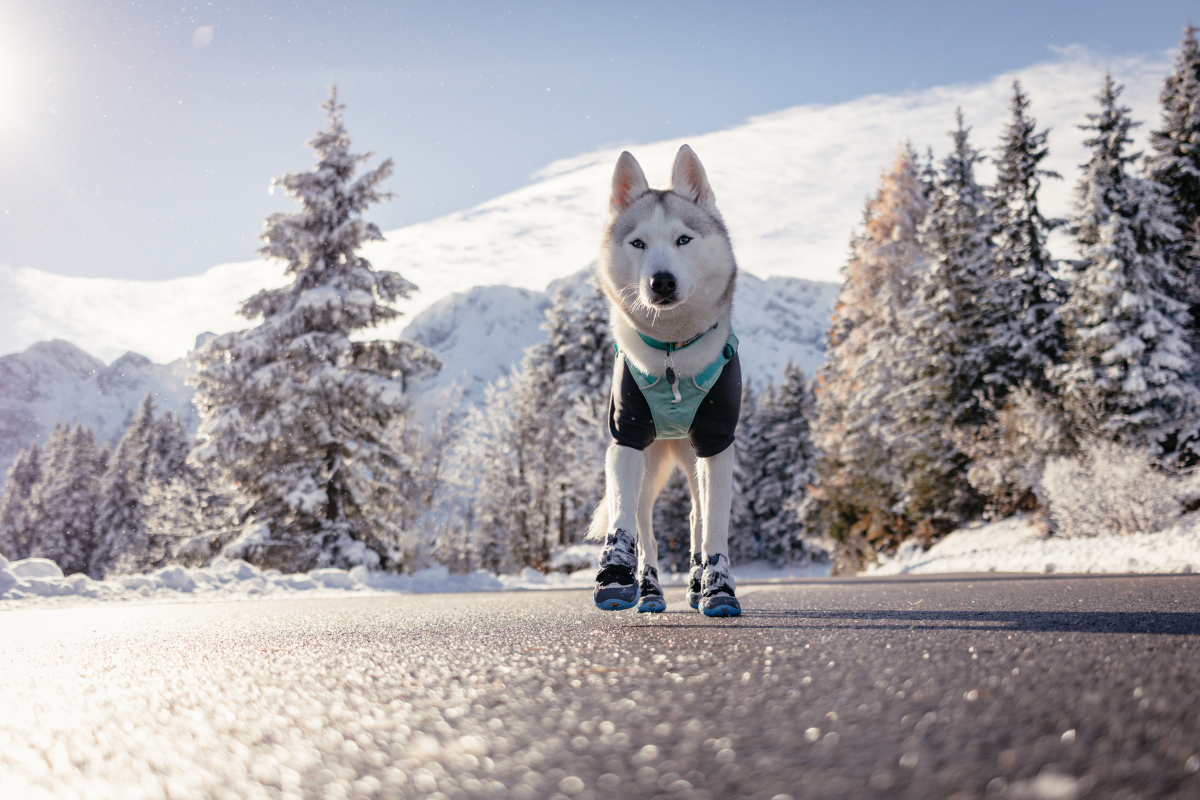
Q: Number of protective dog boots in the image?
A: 4